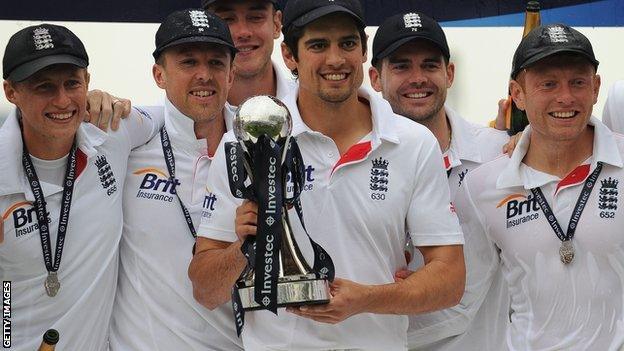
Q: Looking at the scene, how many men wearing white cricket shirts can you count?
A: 6